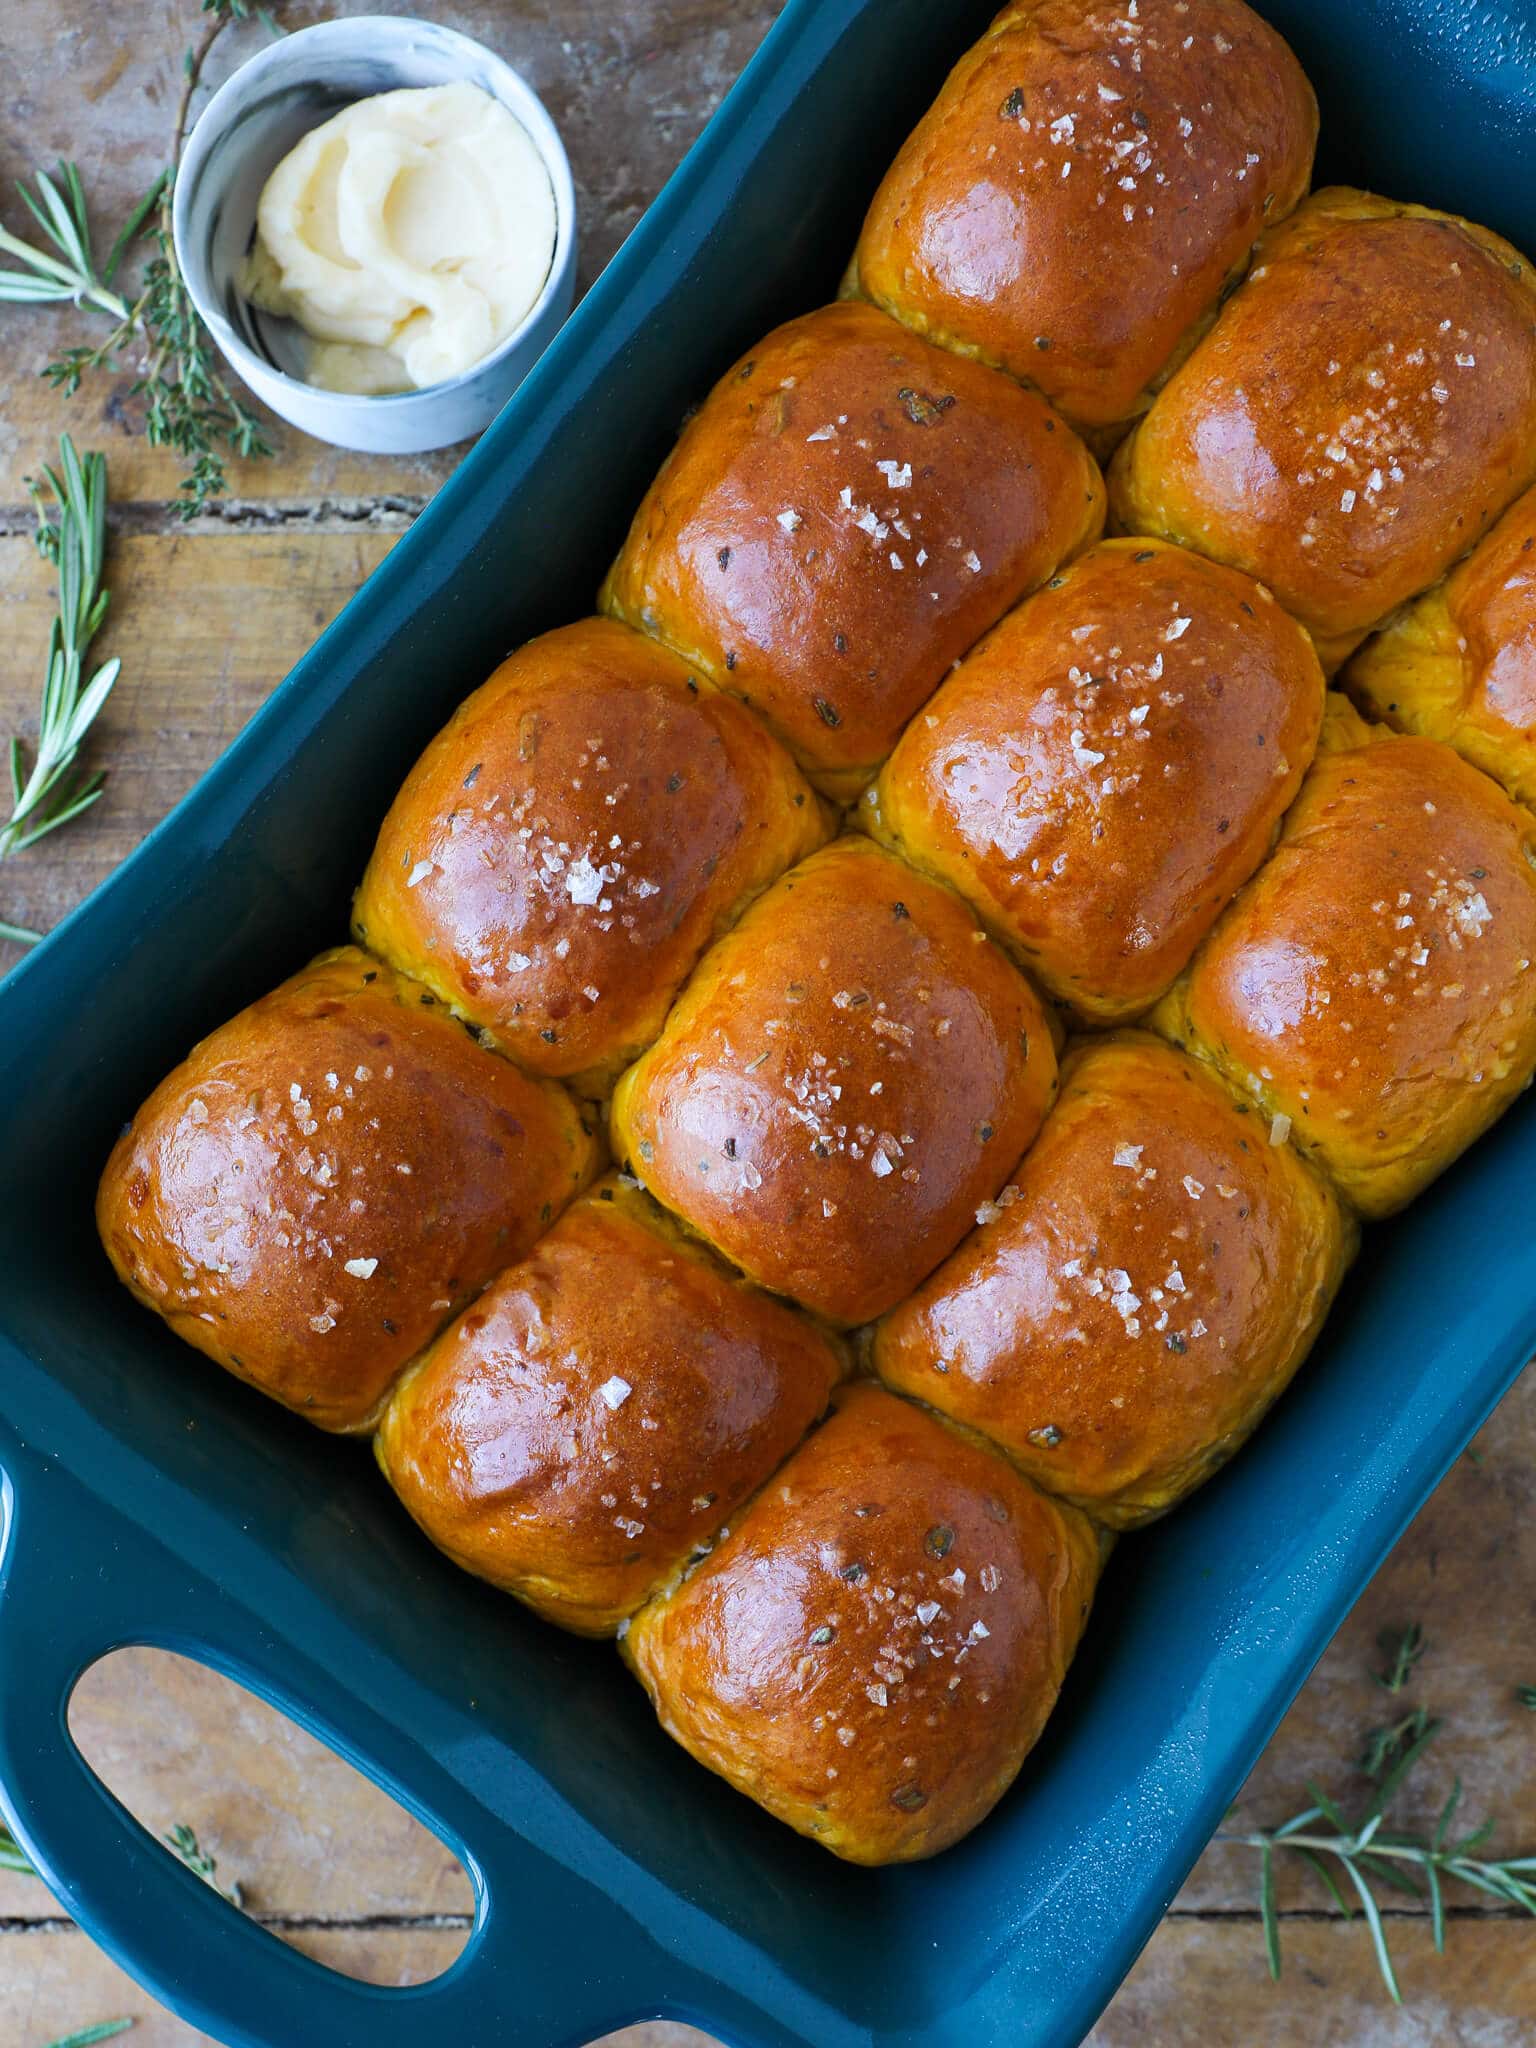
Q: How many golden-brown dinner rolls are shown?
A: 12